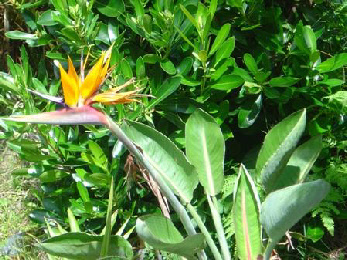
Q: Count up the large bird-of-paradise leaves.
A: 8